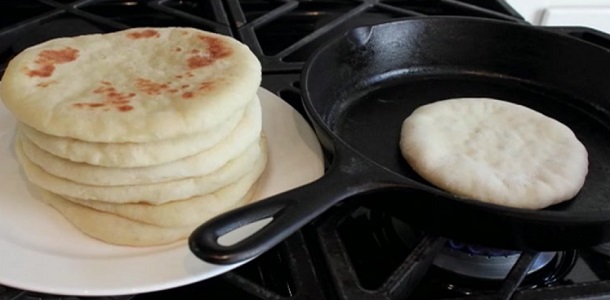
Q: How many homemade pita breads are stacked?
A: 6